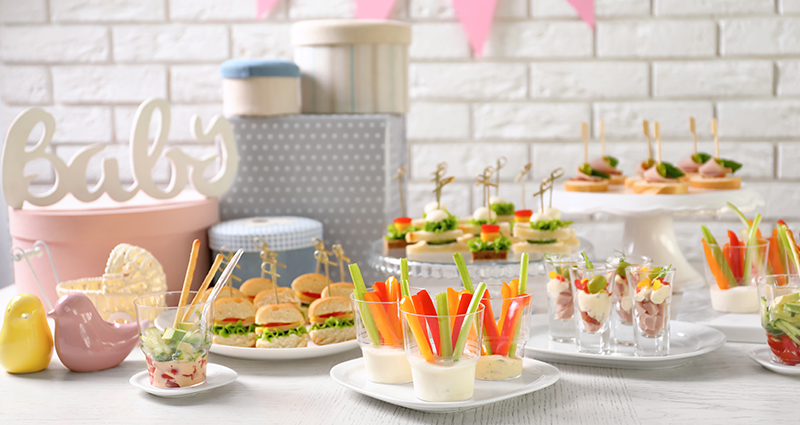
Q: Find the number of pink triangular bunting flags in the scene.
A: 4